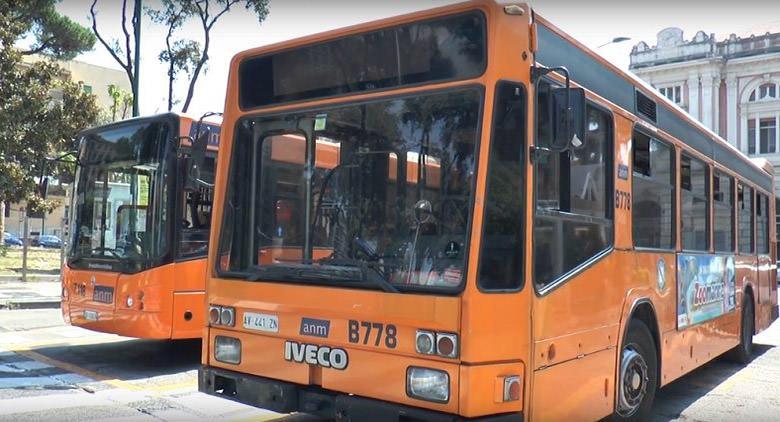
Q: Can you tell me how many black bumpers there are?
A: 1